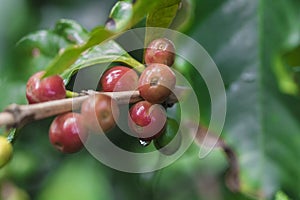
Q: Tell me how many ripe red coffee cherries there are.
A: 7